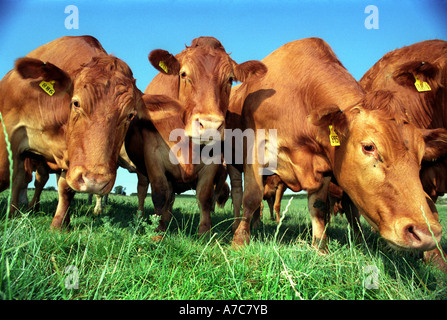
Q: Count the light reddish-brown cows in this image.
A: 4